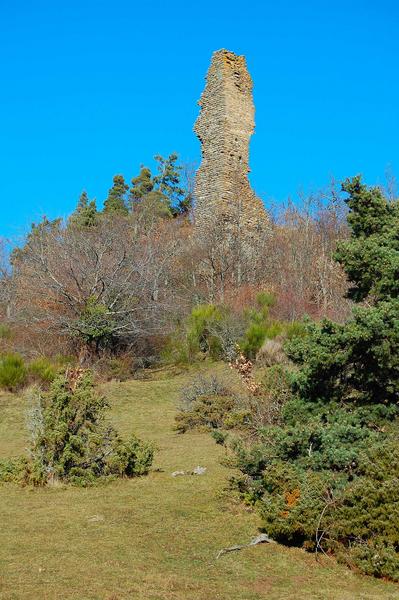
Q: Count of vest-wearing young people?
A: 0